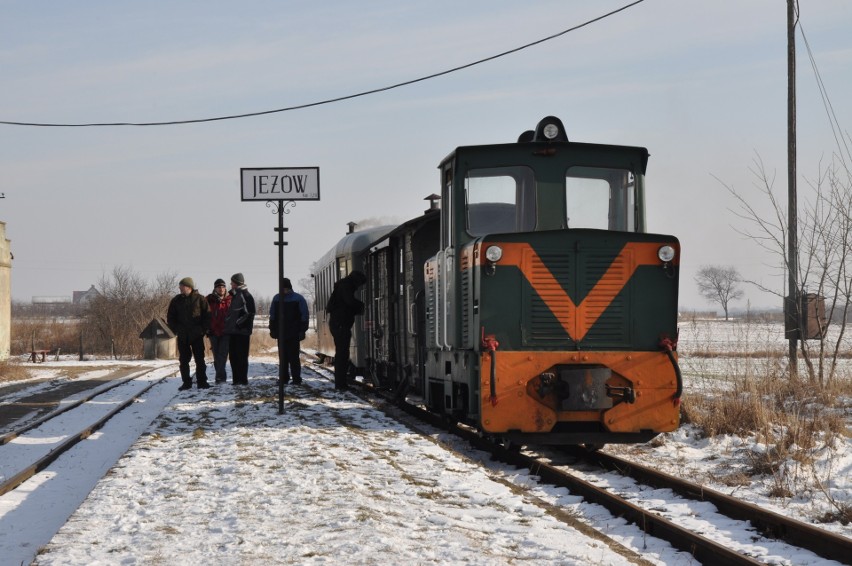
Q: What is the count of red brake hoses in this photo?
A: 2